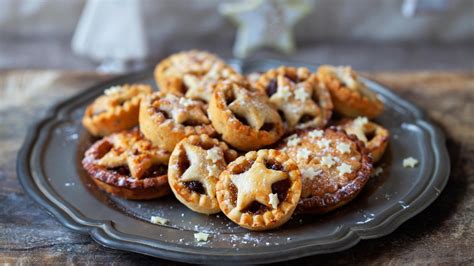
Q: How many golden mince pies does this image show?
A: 12